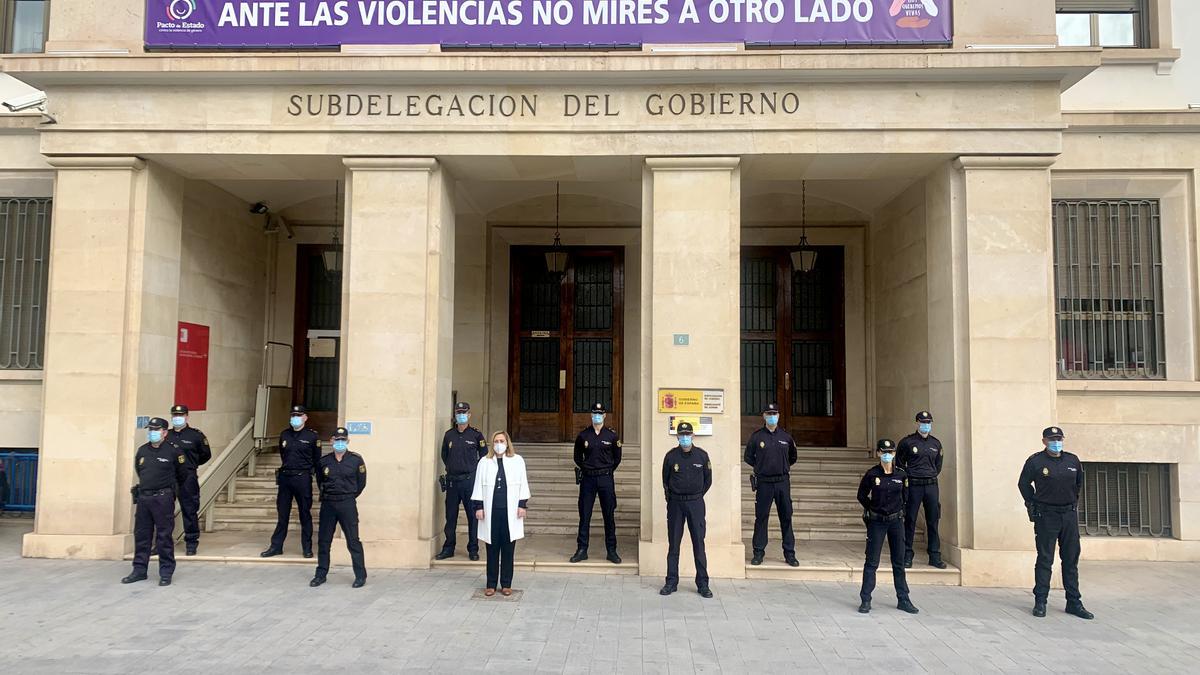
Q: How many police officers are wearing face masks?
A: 11